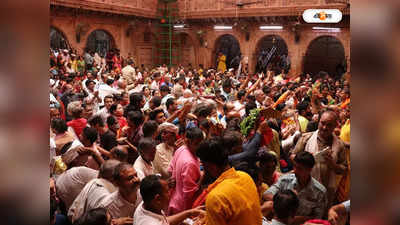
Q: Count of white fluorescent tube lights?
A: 4